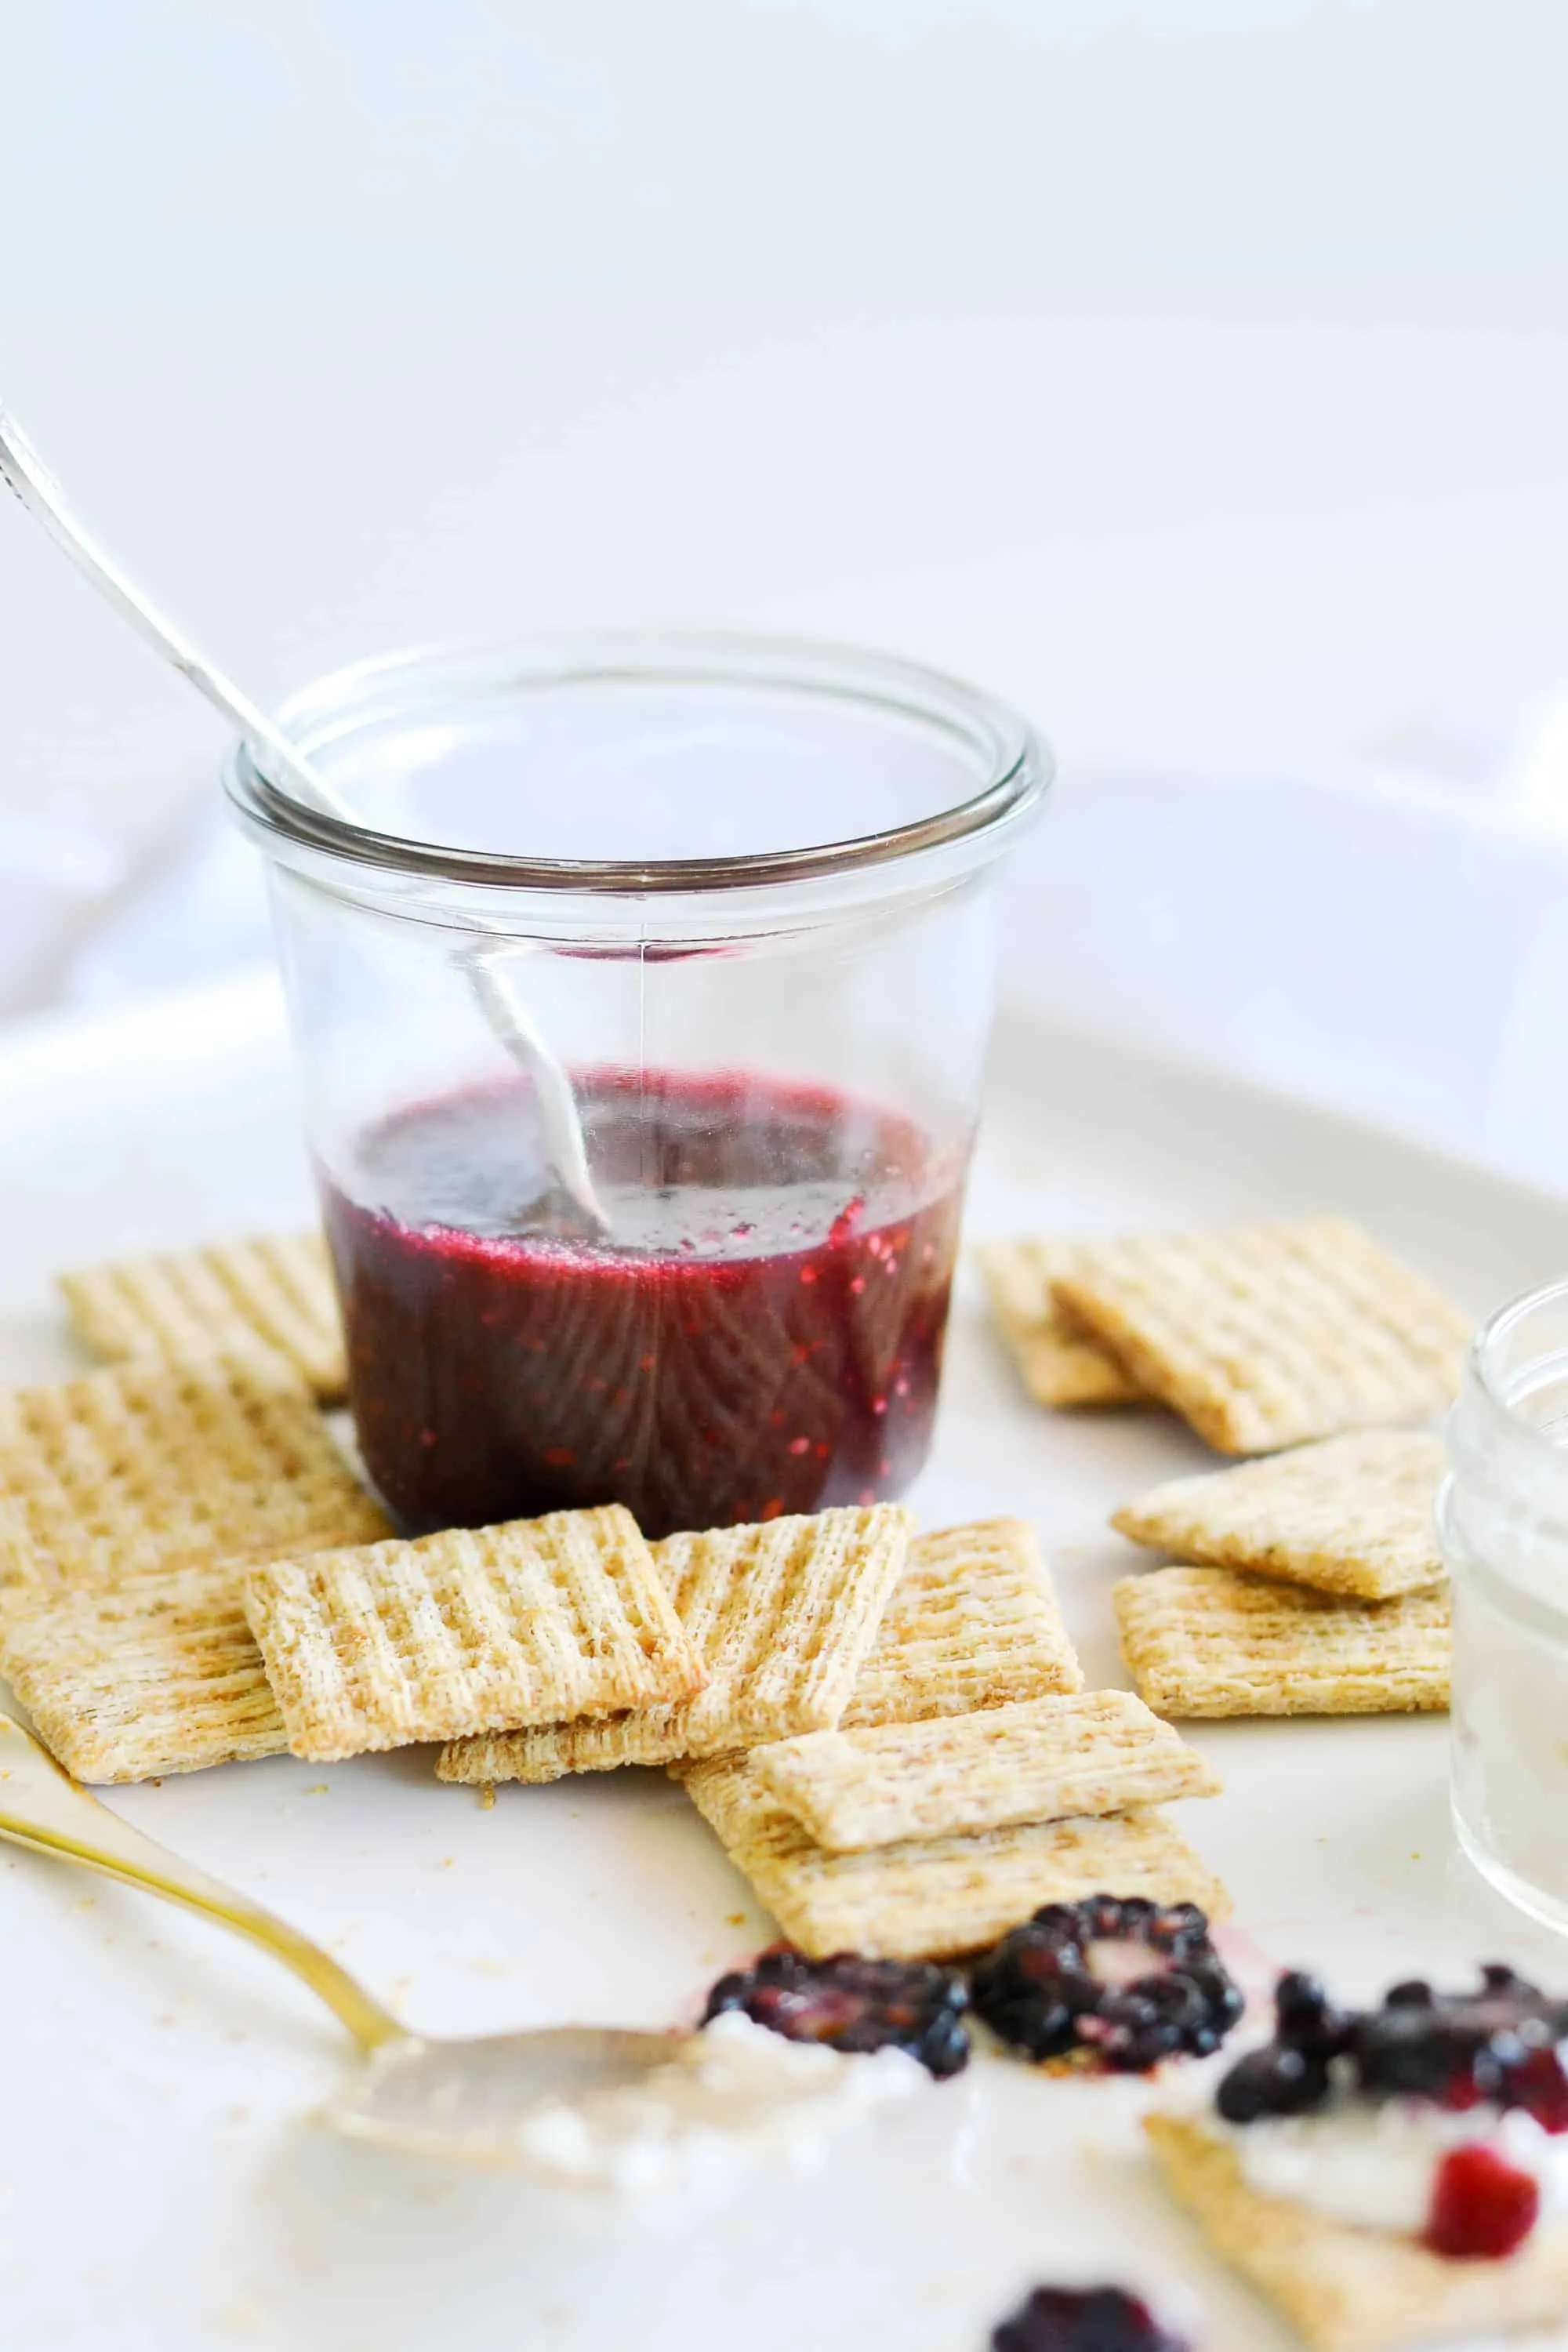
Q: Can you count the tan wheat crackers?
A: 13